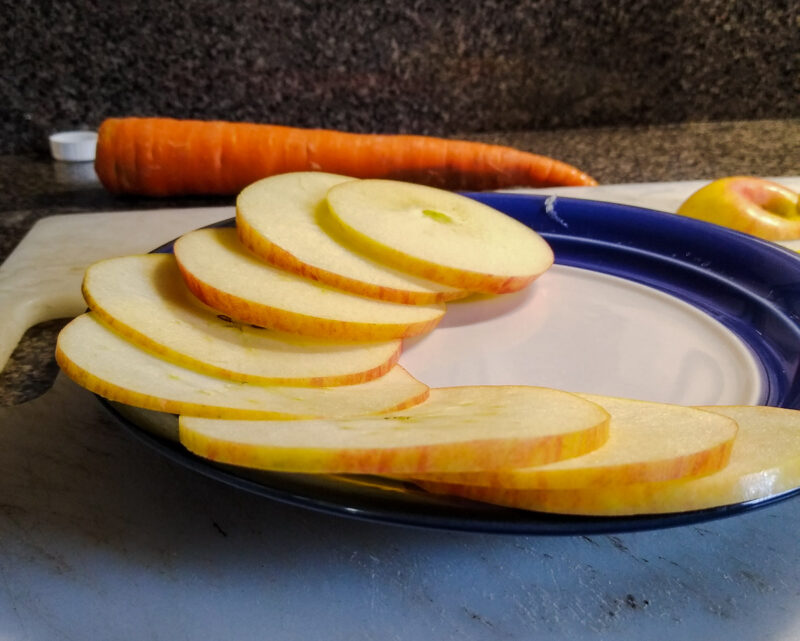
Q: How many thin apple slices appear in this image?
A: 8